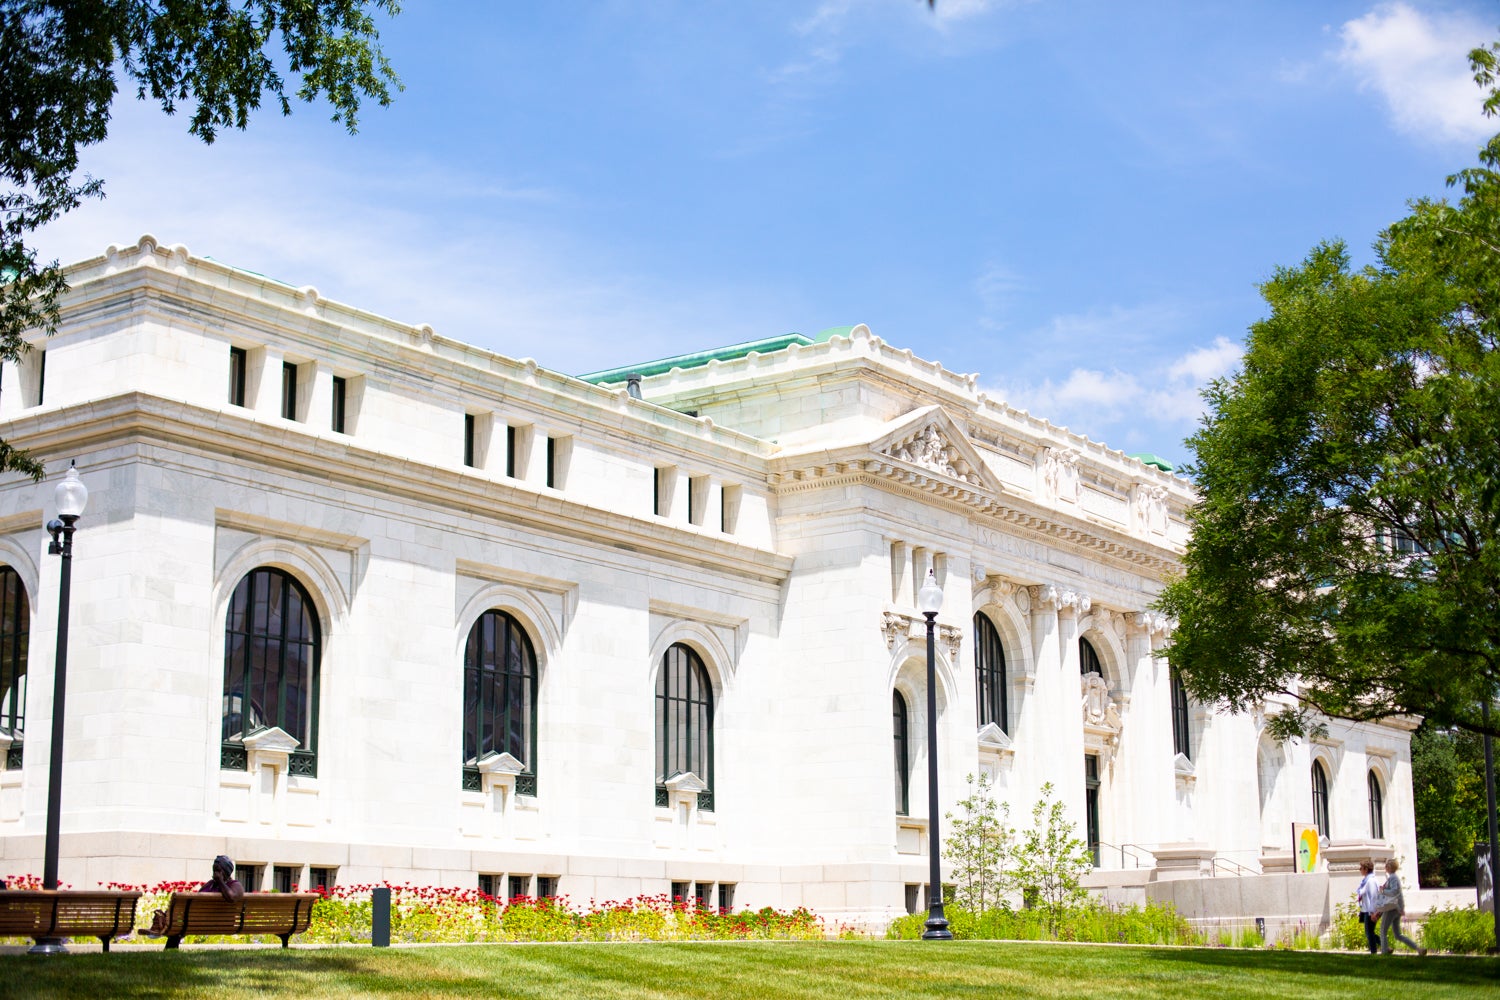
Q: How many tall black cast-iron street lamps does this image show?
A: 2